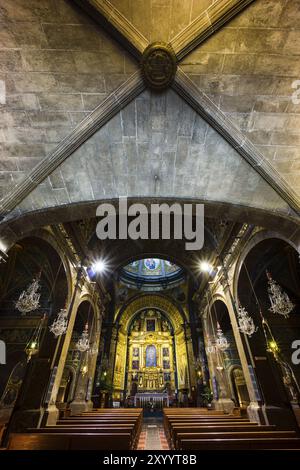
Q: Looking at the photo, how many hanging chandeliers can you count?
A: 6